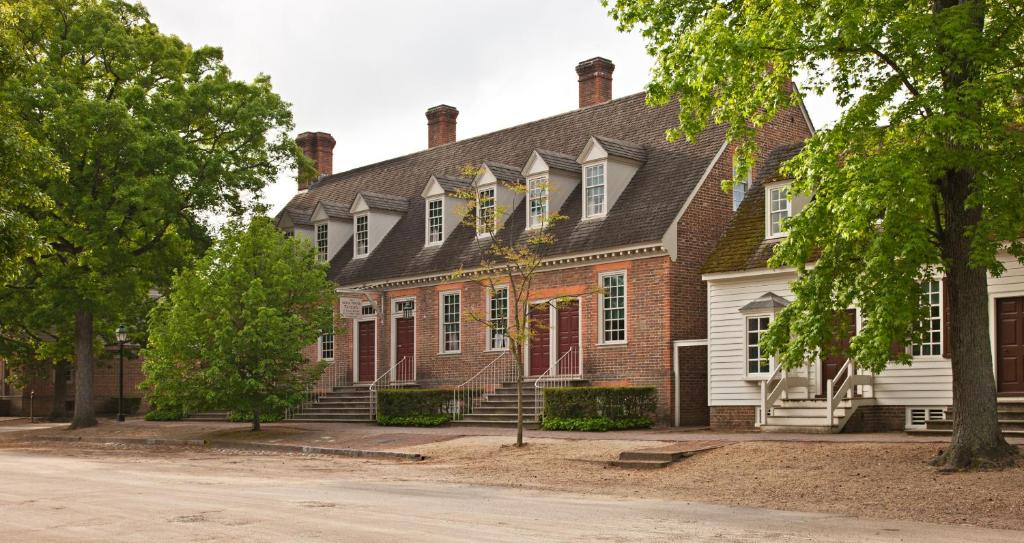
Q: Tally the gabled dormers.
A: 7